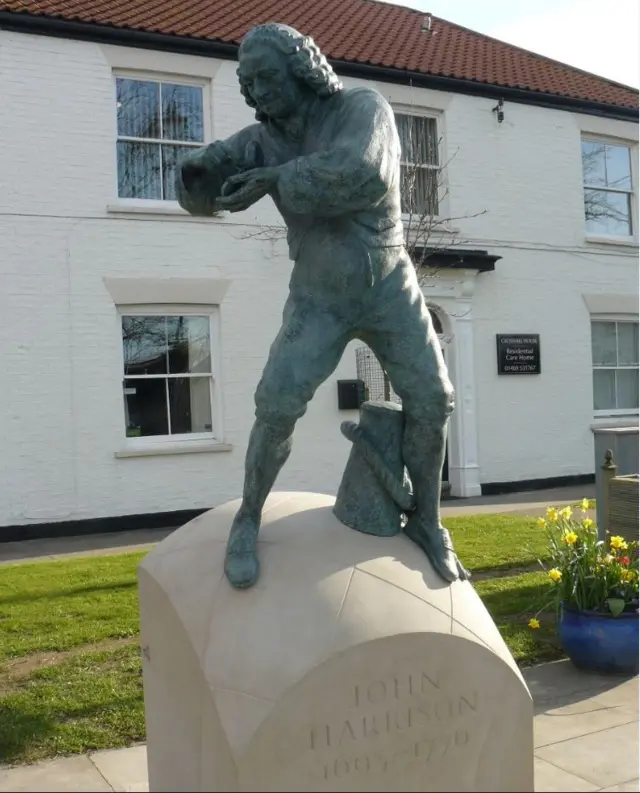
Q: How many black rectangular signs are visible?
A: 1